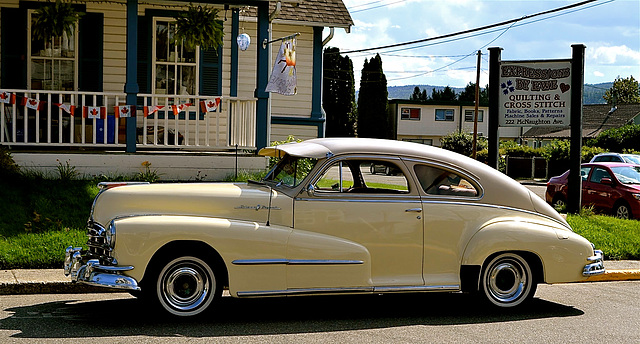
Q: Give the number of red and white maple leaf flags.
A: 8